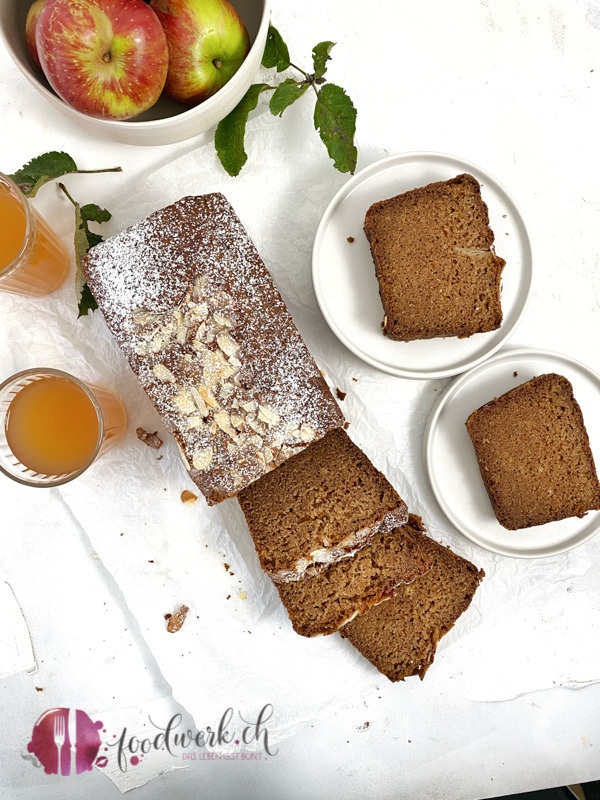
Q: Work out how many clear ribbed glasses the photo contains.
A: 2